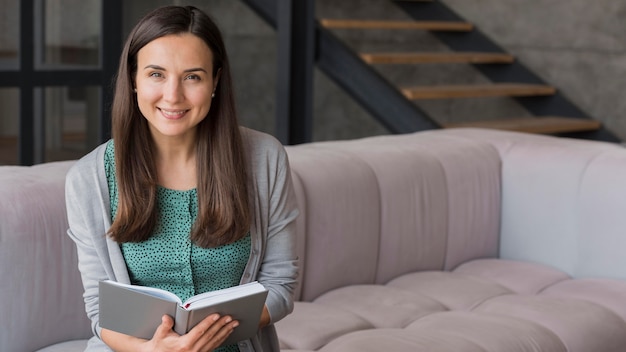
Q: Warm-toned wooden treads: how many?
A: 4